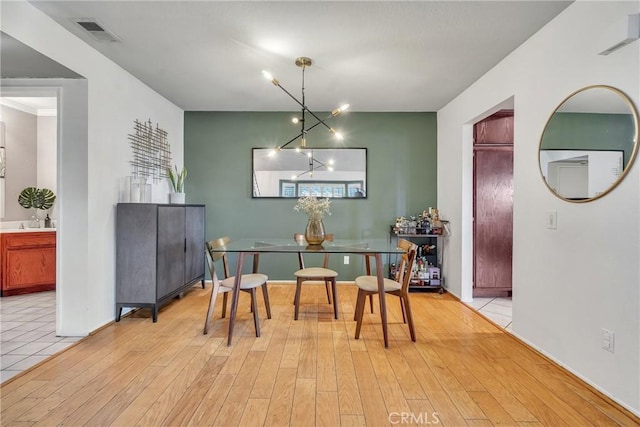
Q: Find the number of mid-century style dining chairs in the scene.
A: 3